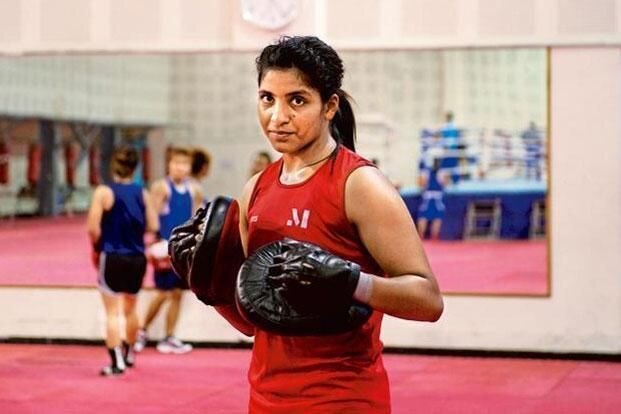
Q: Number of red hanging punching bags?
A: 5